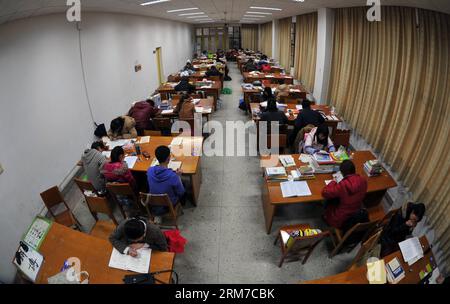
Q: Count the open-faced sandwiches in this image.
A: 0